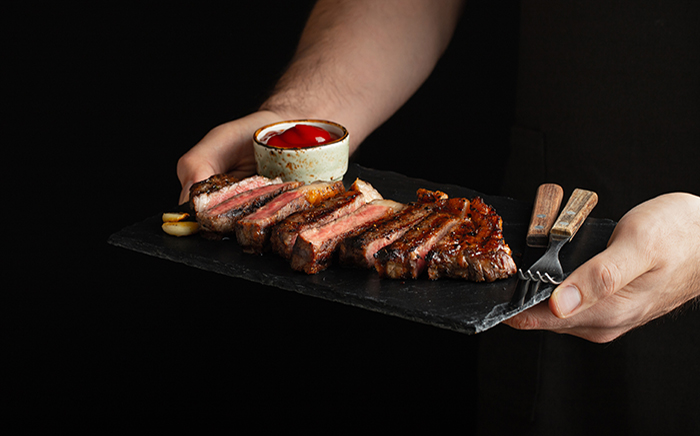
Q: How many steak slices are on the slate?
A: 8